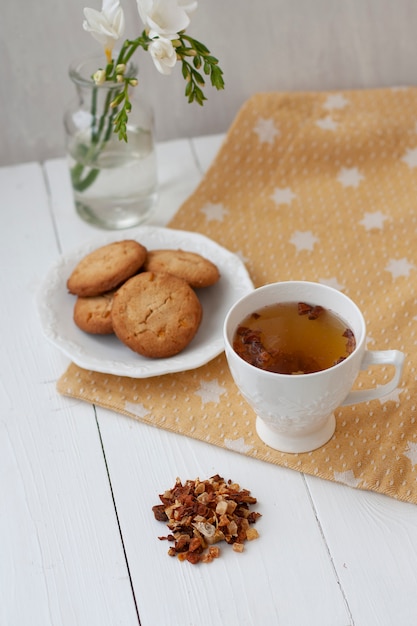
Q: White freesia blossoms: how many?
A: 3